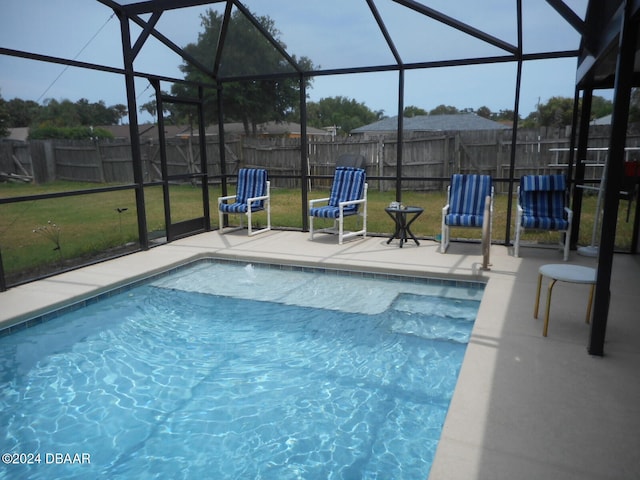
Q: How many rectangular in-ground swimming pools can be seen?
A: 1